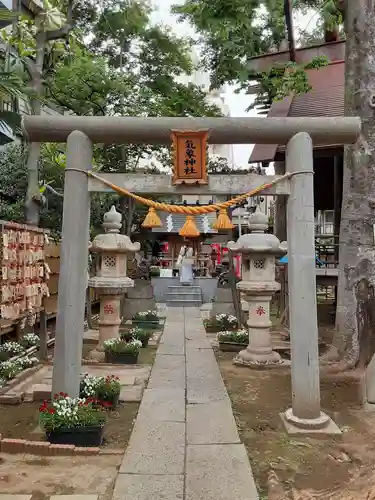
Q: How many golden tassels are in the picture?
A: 3